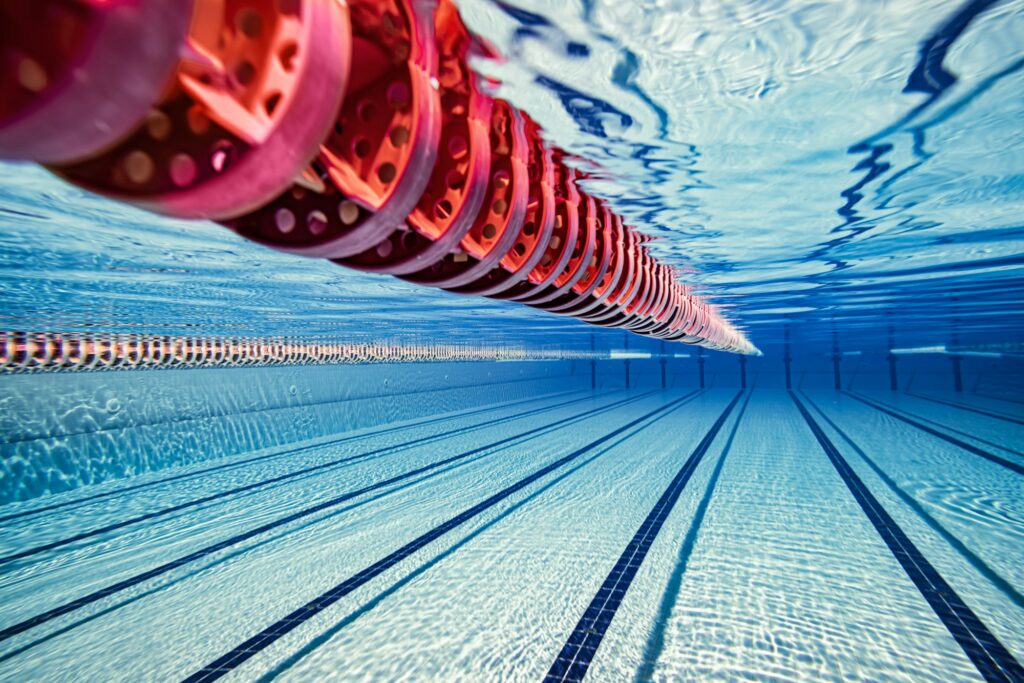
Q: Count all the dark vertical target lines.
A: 9